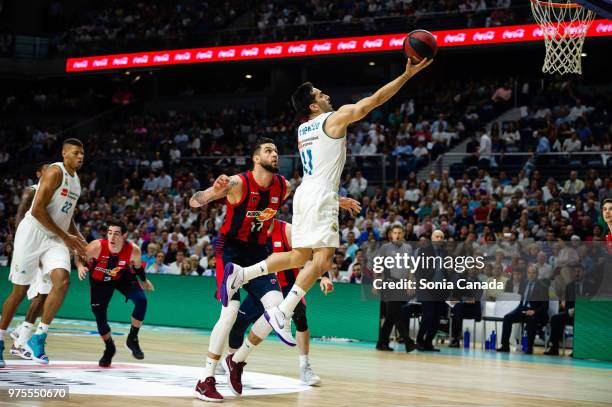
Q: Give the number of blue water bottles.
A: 4